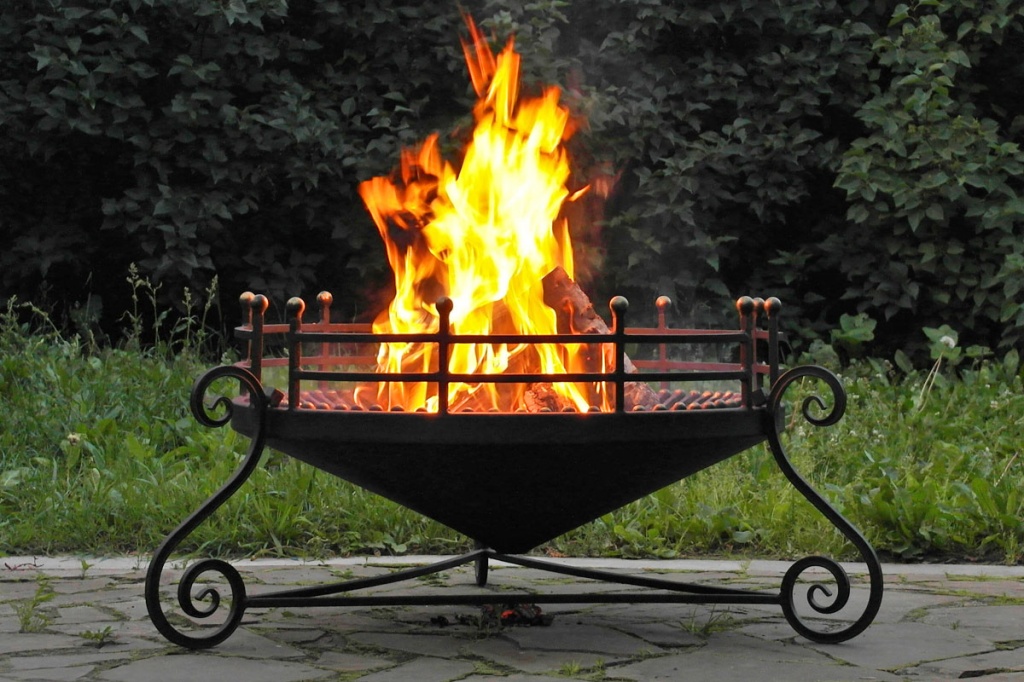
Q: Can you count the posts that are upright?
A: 10